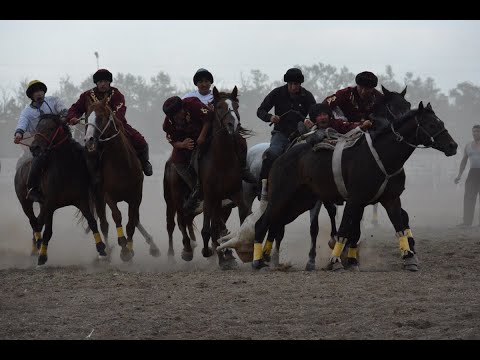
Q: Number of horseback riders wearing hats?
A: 7